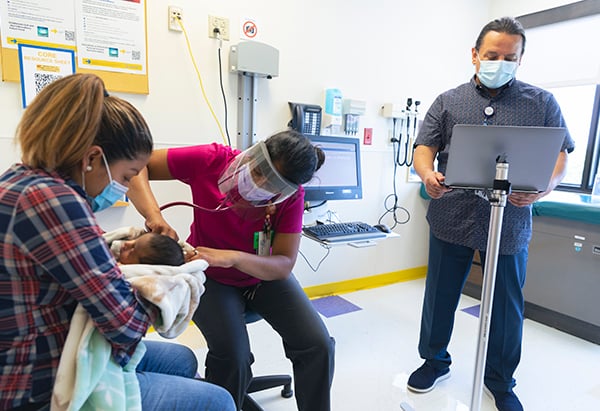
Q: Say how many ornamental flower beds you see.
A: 0